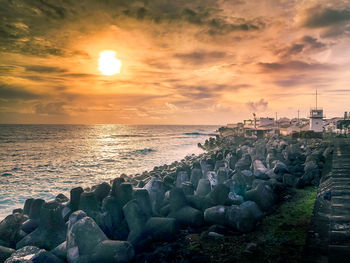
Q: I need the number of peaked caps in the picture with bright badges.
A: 0